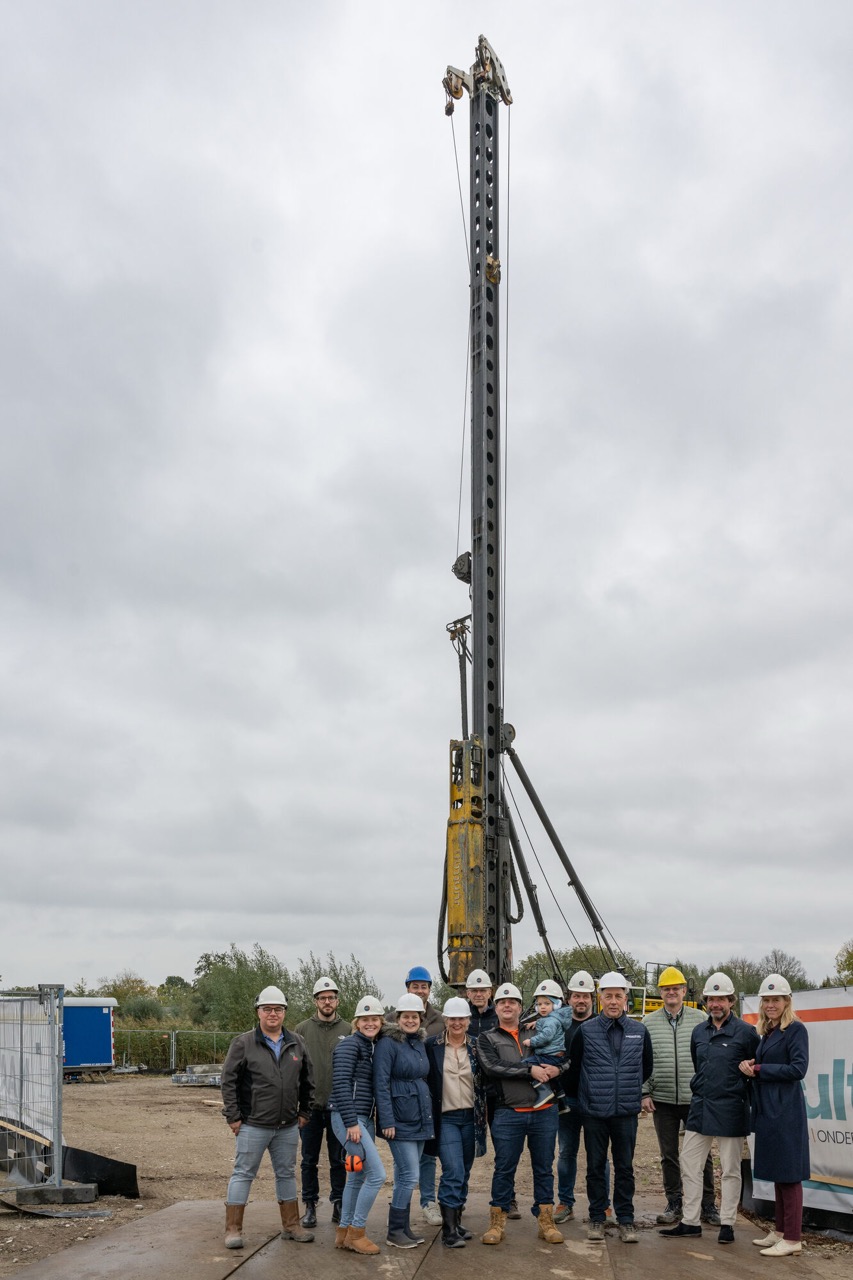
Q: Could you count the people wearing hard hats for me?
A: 14